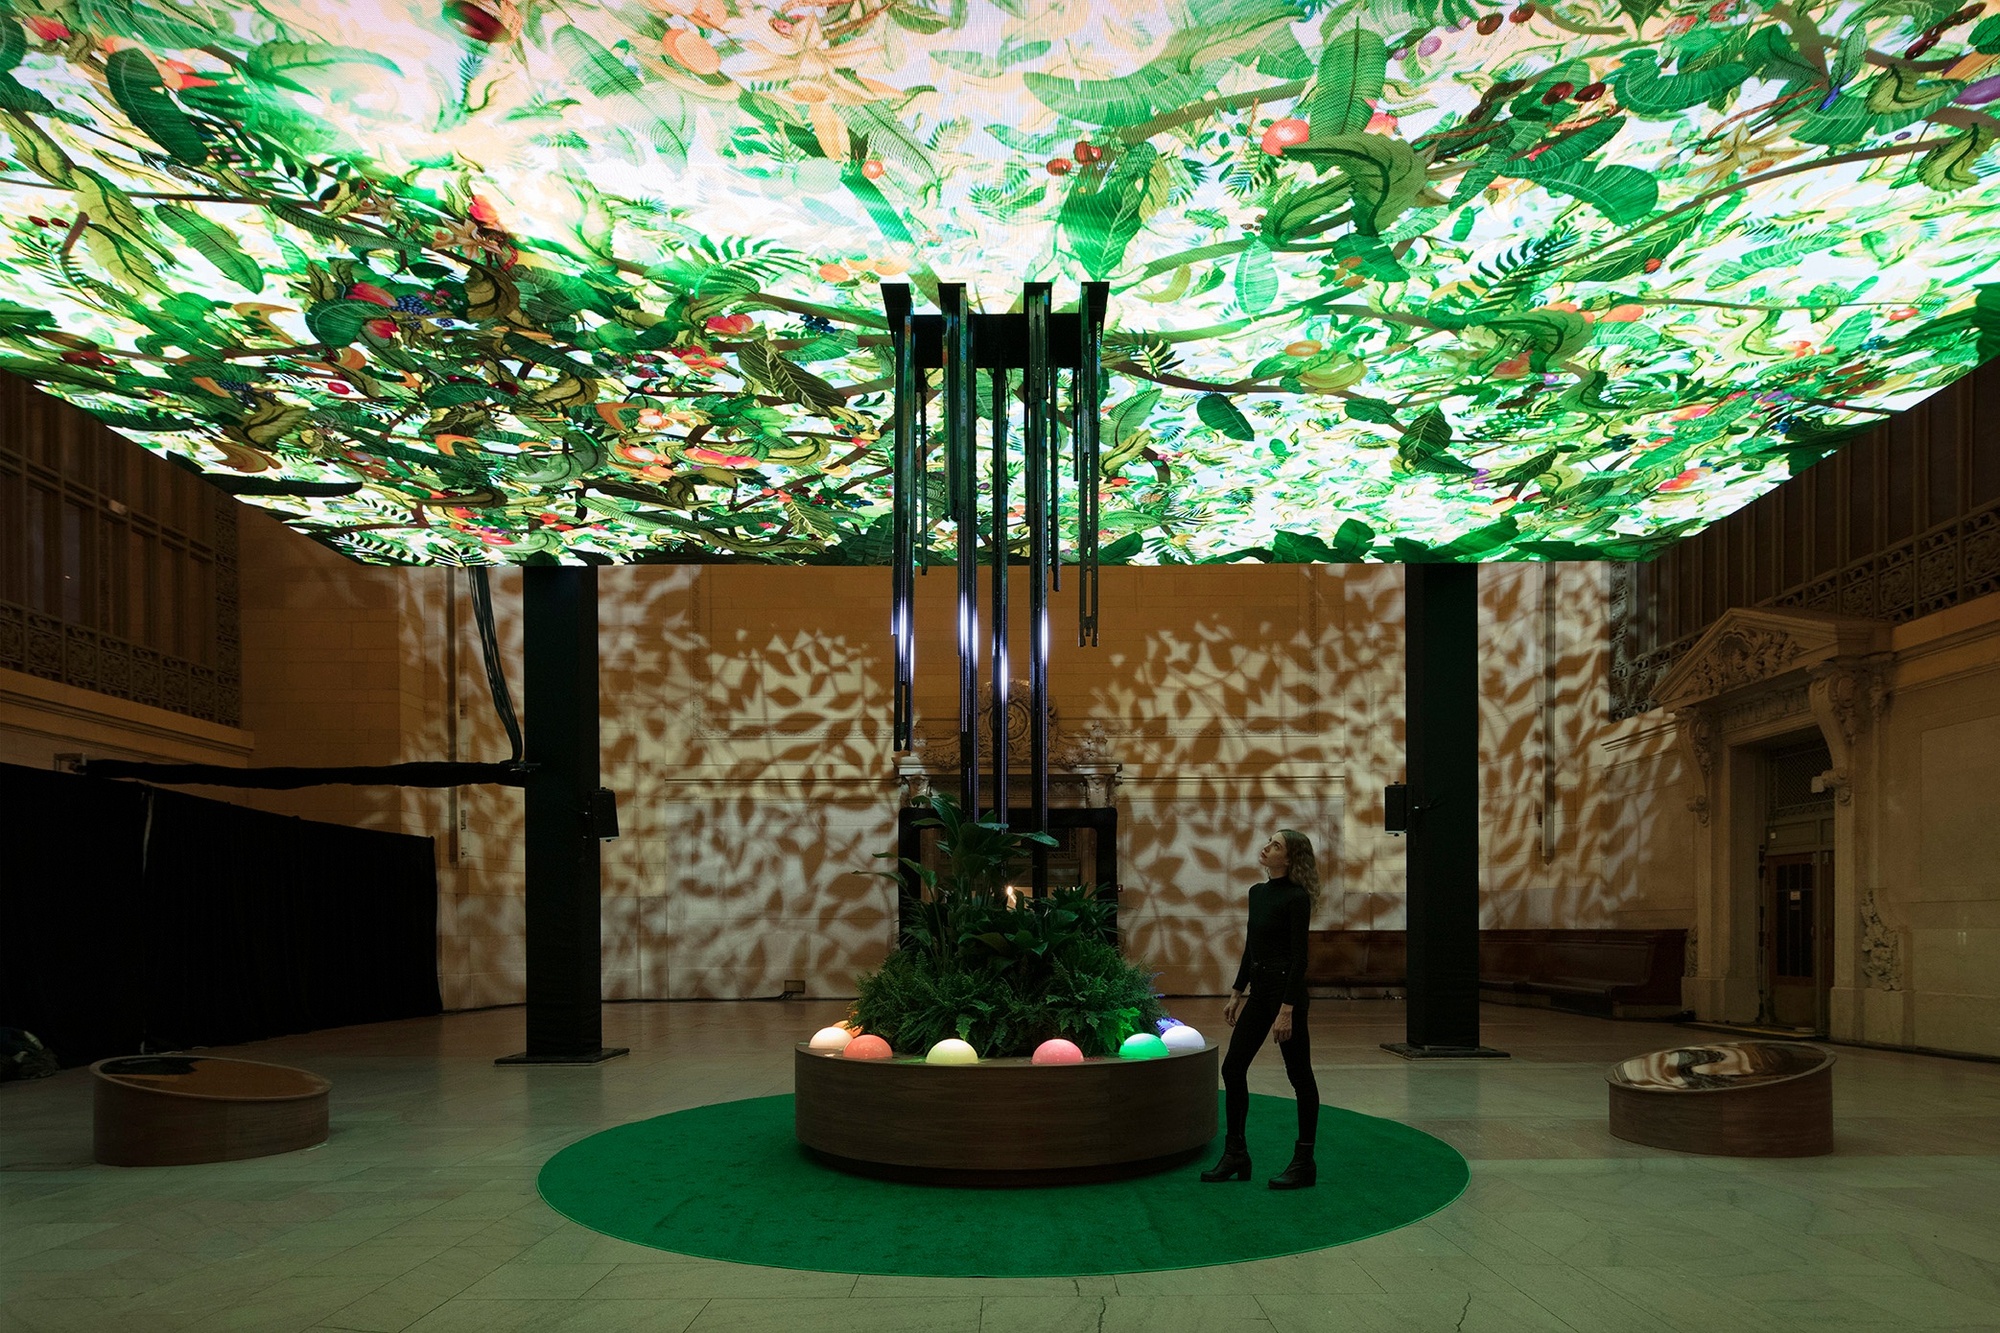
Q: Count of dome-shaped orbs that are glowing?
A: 8